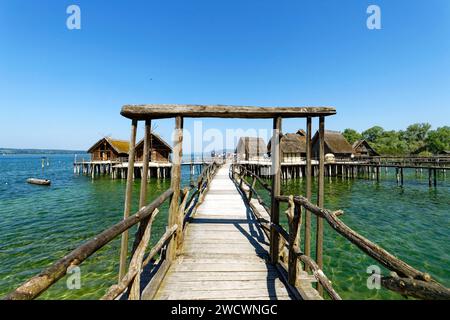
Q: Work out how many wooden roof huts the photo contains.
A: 6